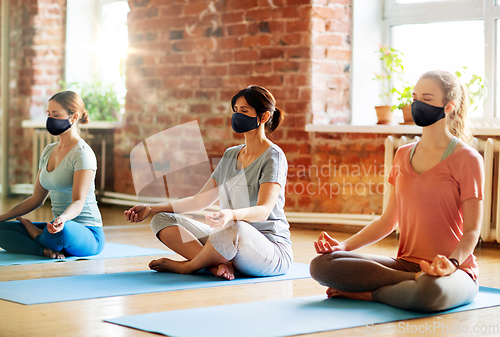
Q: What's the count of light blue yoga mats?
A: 3